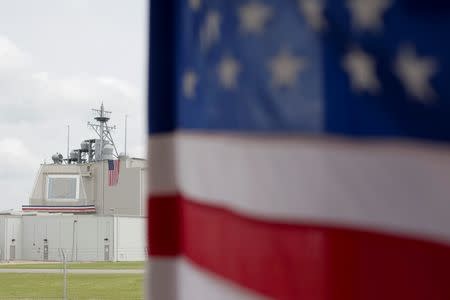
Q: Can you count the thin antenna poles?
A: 2